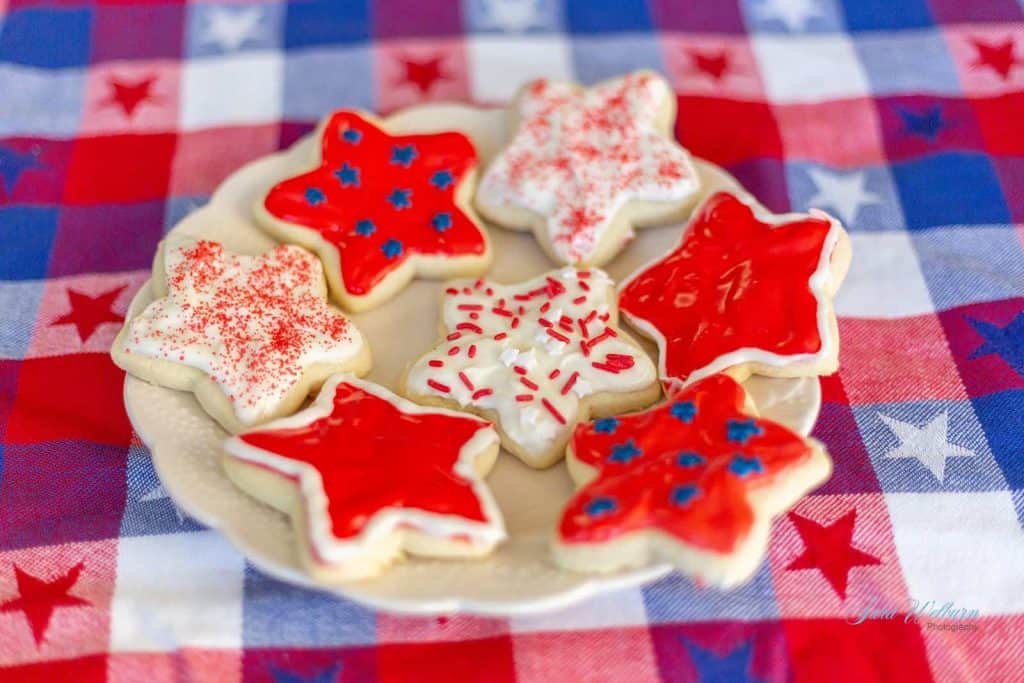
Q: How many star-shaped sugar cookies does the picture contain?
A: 7